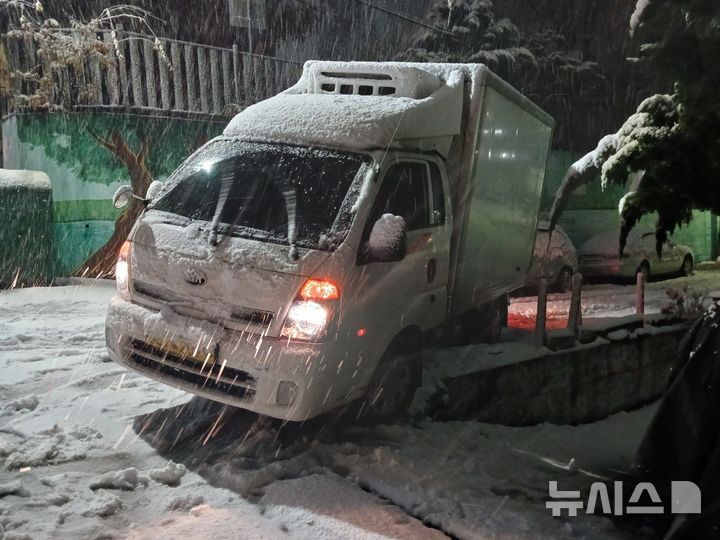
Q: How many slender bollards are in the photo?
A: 3